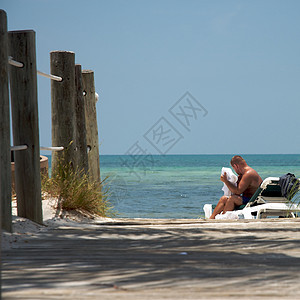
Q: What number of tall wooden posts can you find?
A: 5